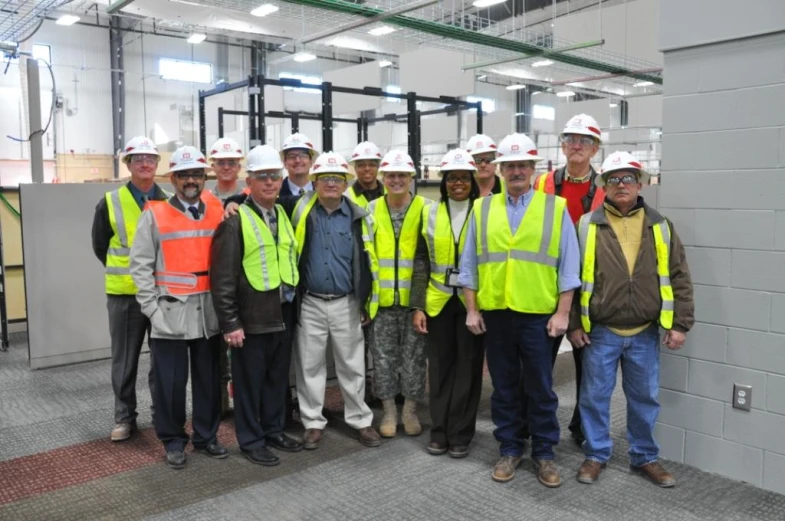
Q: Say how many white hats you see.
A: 13